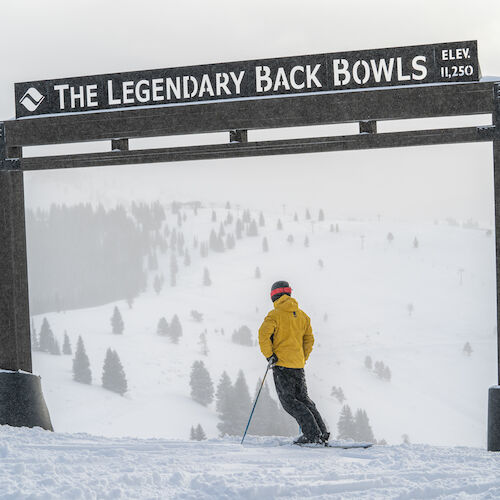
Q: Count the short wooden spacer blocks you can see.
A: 3